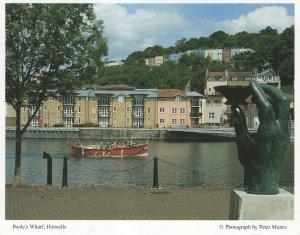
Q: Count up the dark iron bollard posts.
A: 3